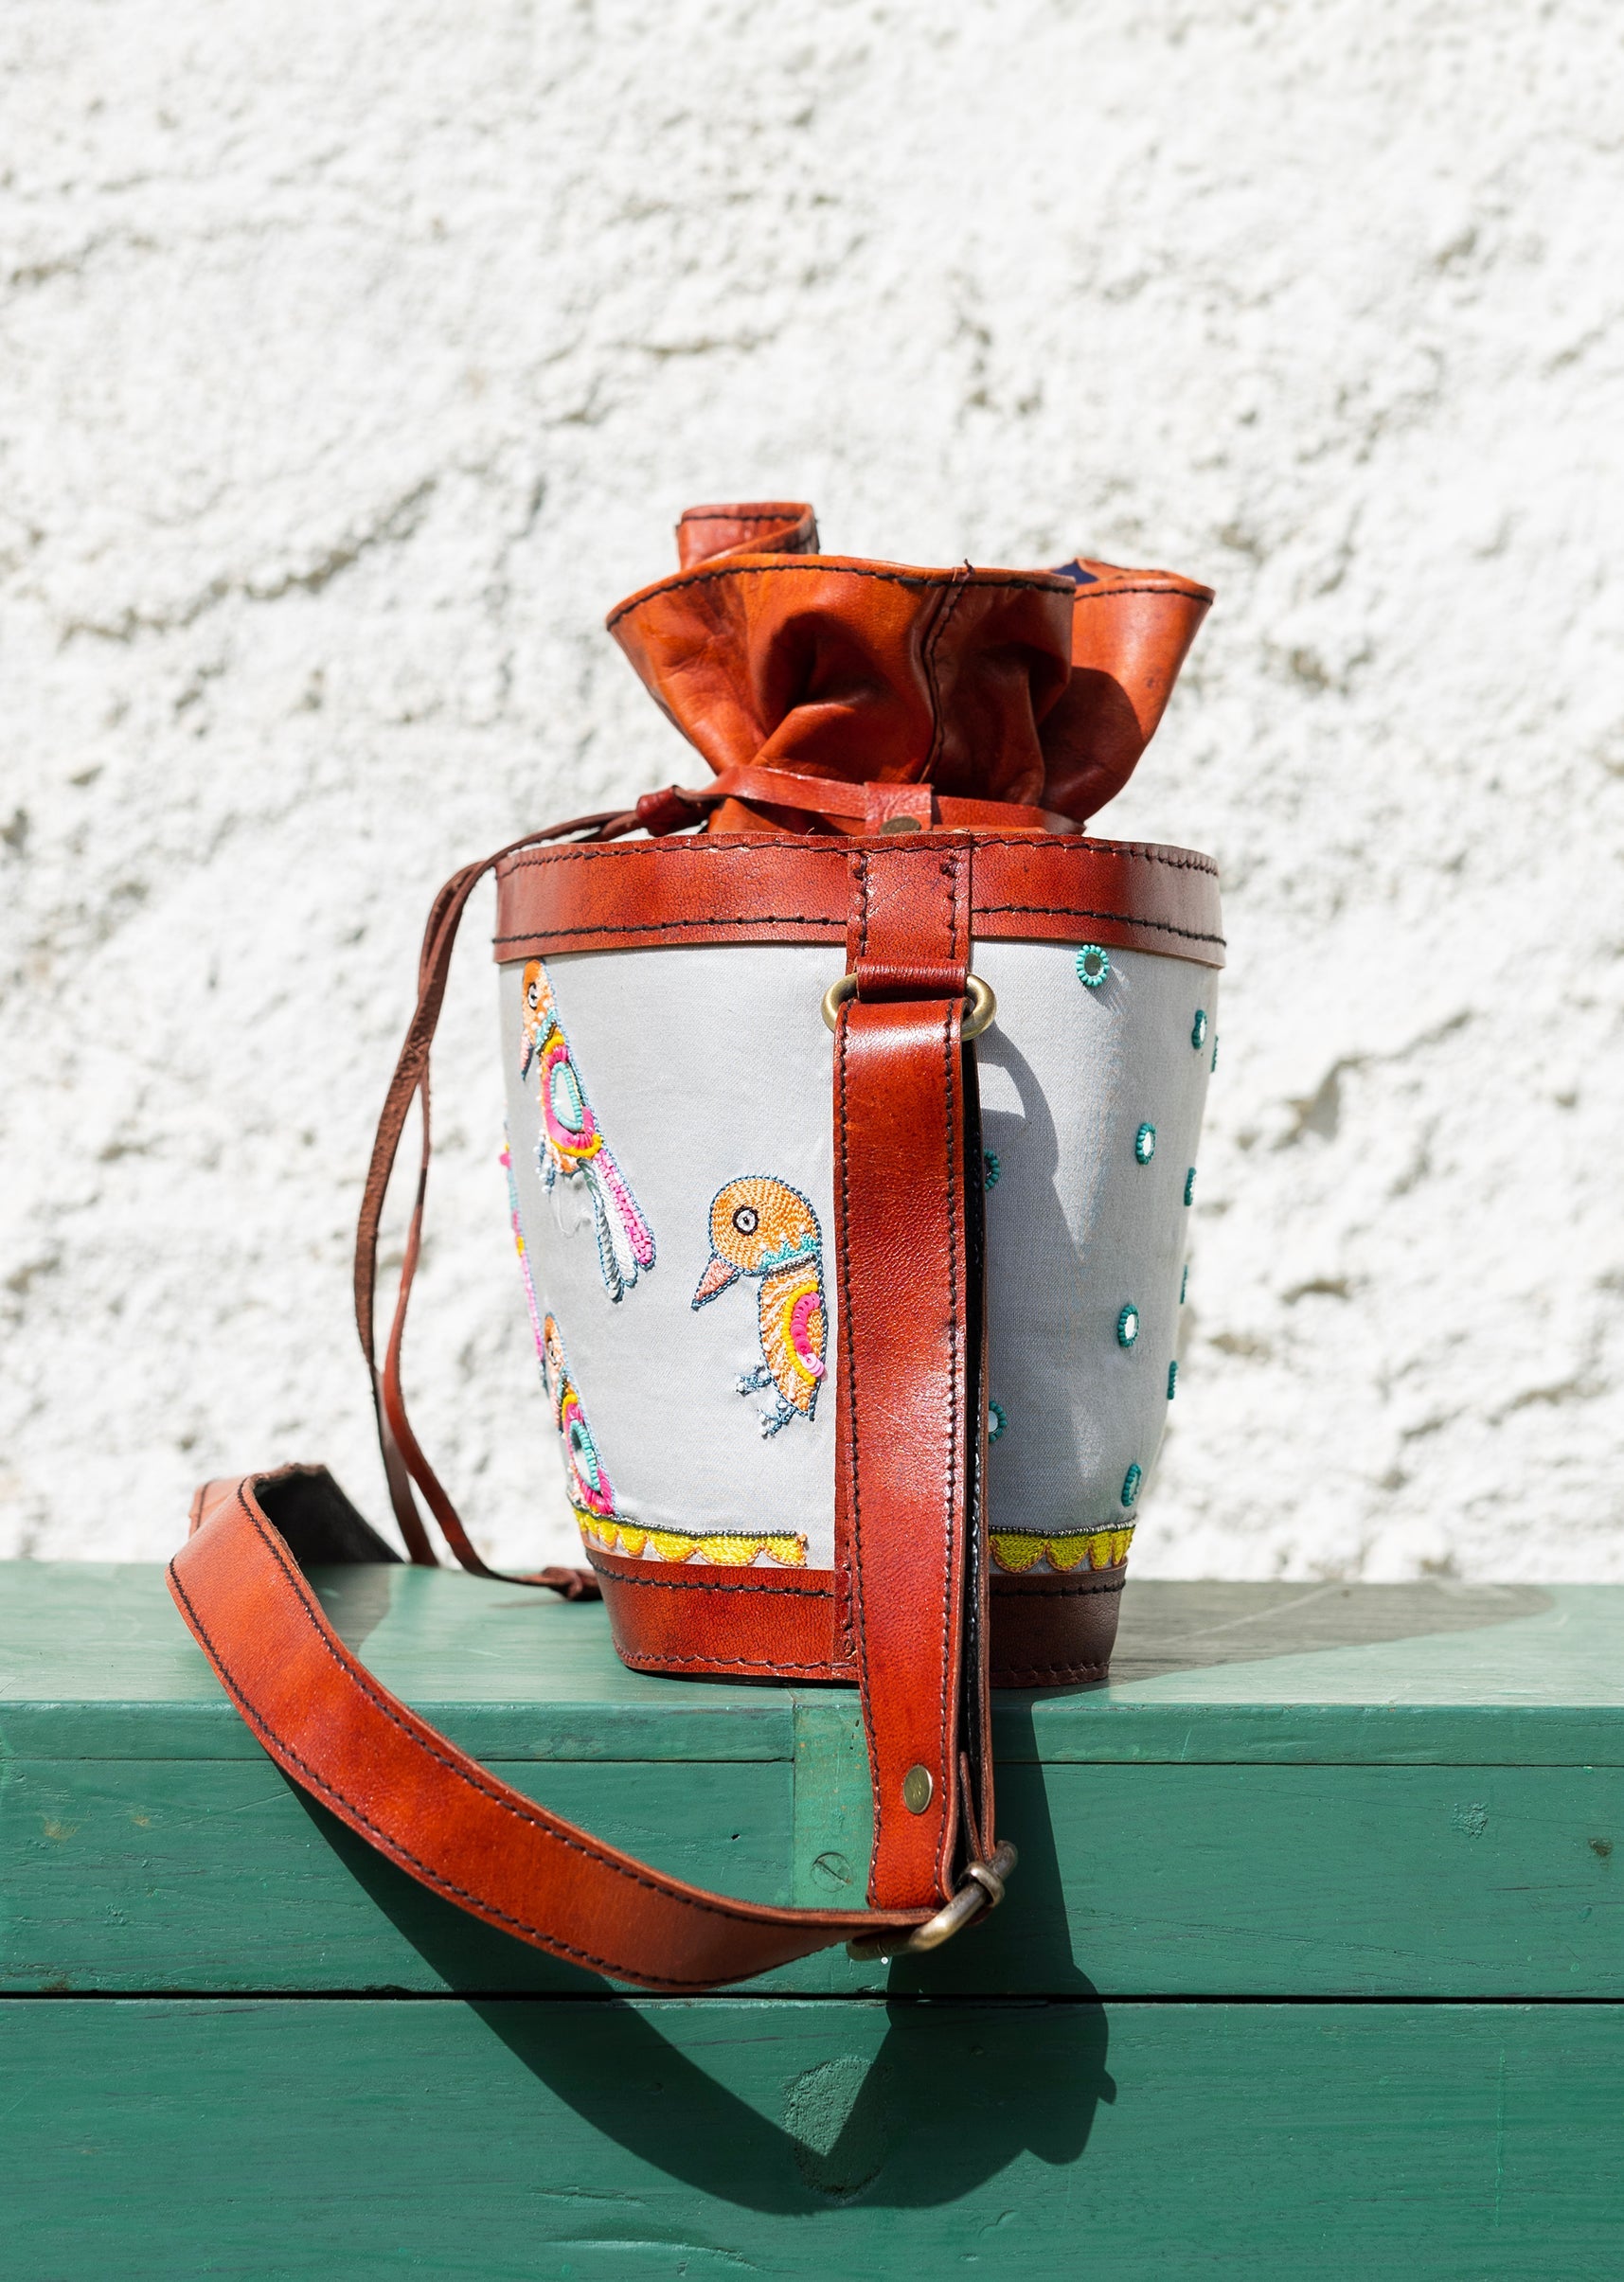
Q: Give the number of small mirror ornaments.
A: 11